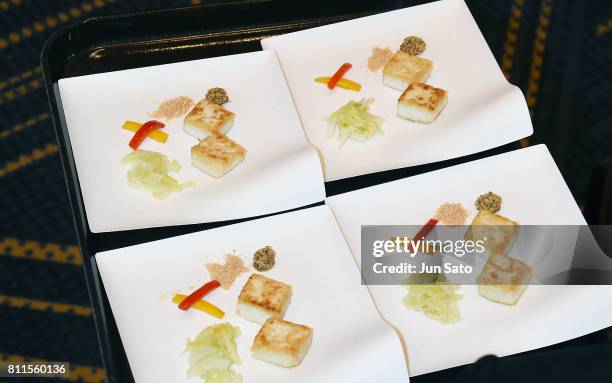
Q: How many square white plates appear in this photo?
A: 4